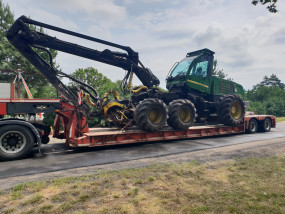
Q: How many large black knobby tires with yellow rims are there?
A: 3